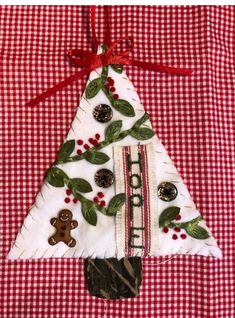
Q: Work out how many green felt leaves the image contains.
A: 13